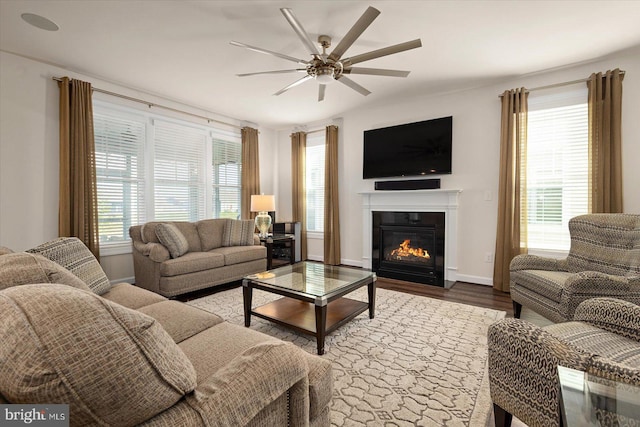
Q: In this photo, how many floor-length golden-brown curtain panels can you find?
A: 6